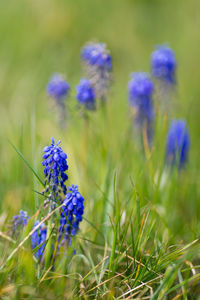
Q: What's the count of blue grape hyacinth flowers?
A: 10